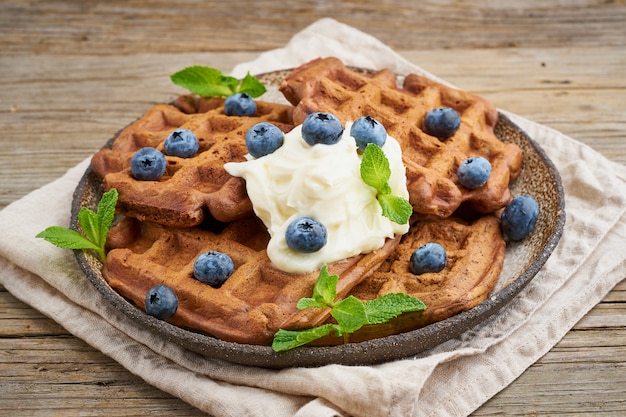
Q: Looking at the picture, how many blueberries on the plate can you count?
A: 13